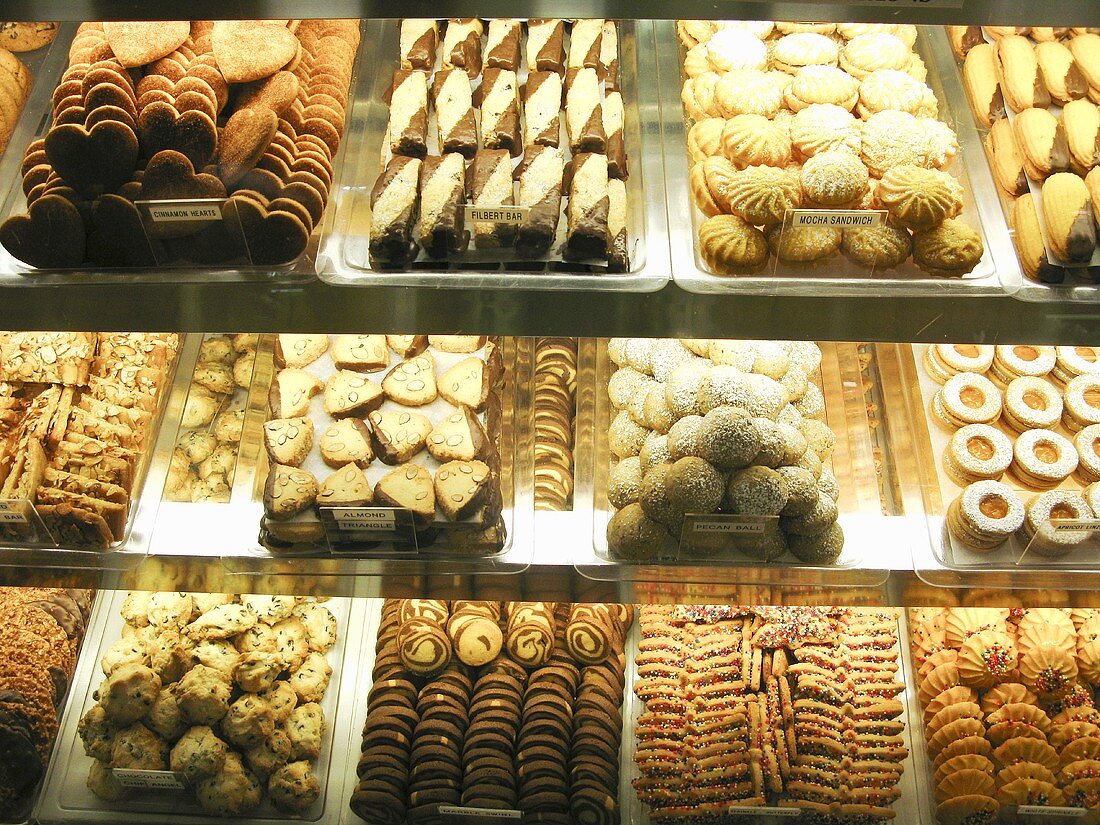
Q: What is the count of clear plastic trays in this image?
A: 14